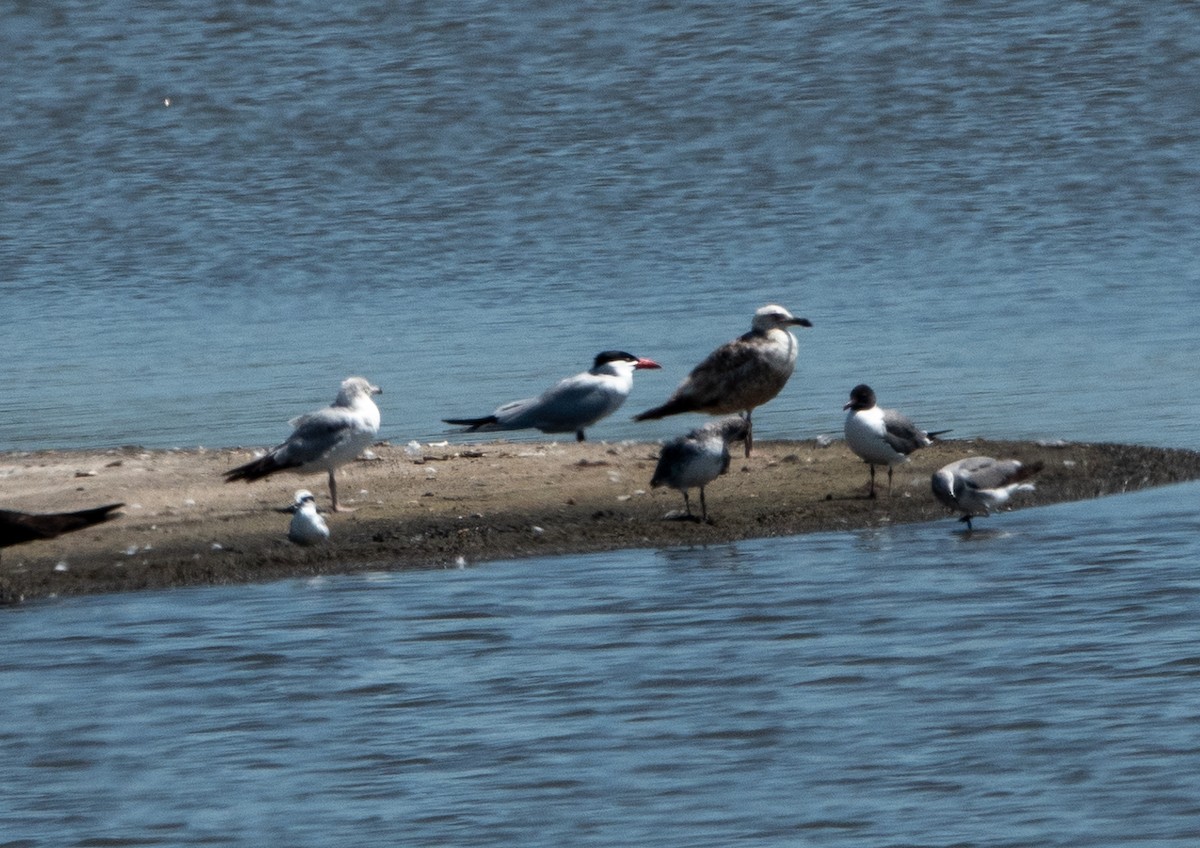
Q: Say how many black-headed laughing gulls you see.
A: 1